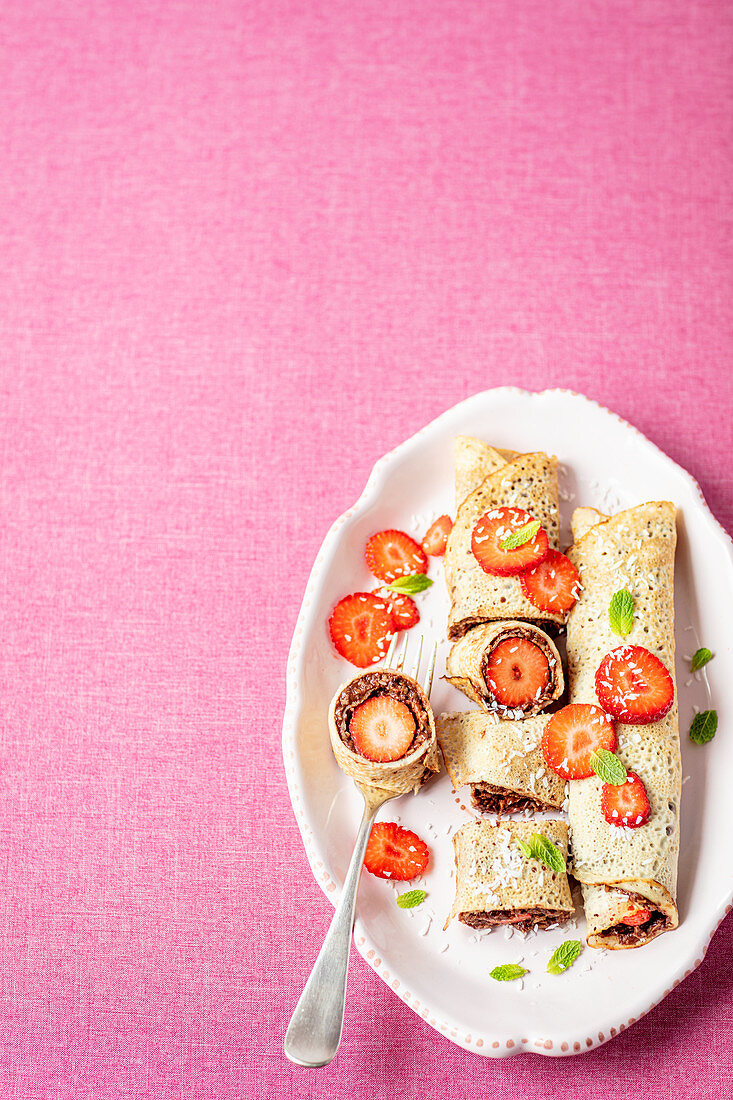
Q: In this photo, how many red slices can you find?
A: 12